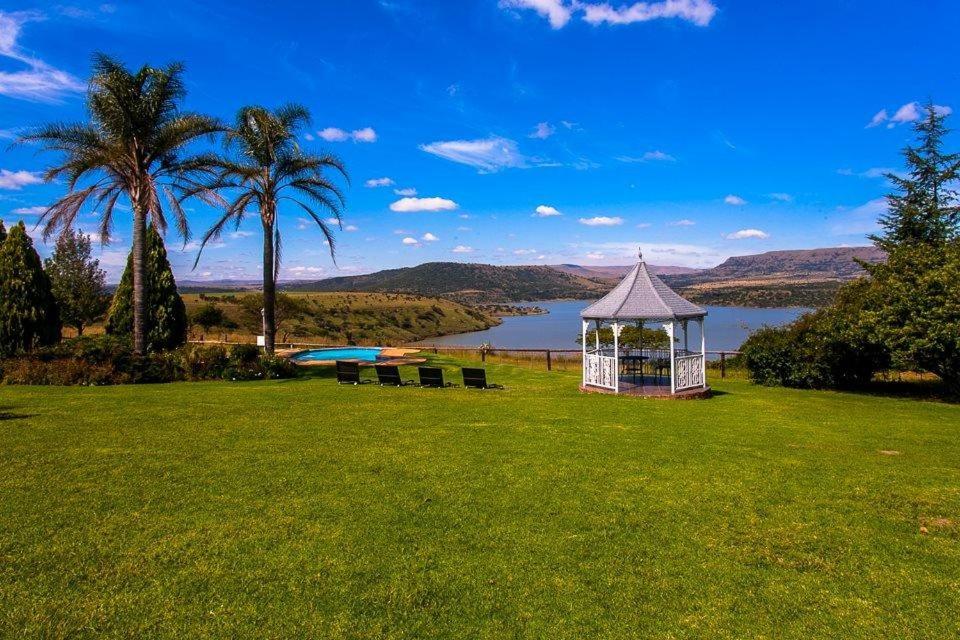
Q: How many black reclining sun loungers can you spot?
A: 4